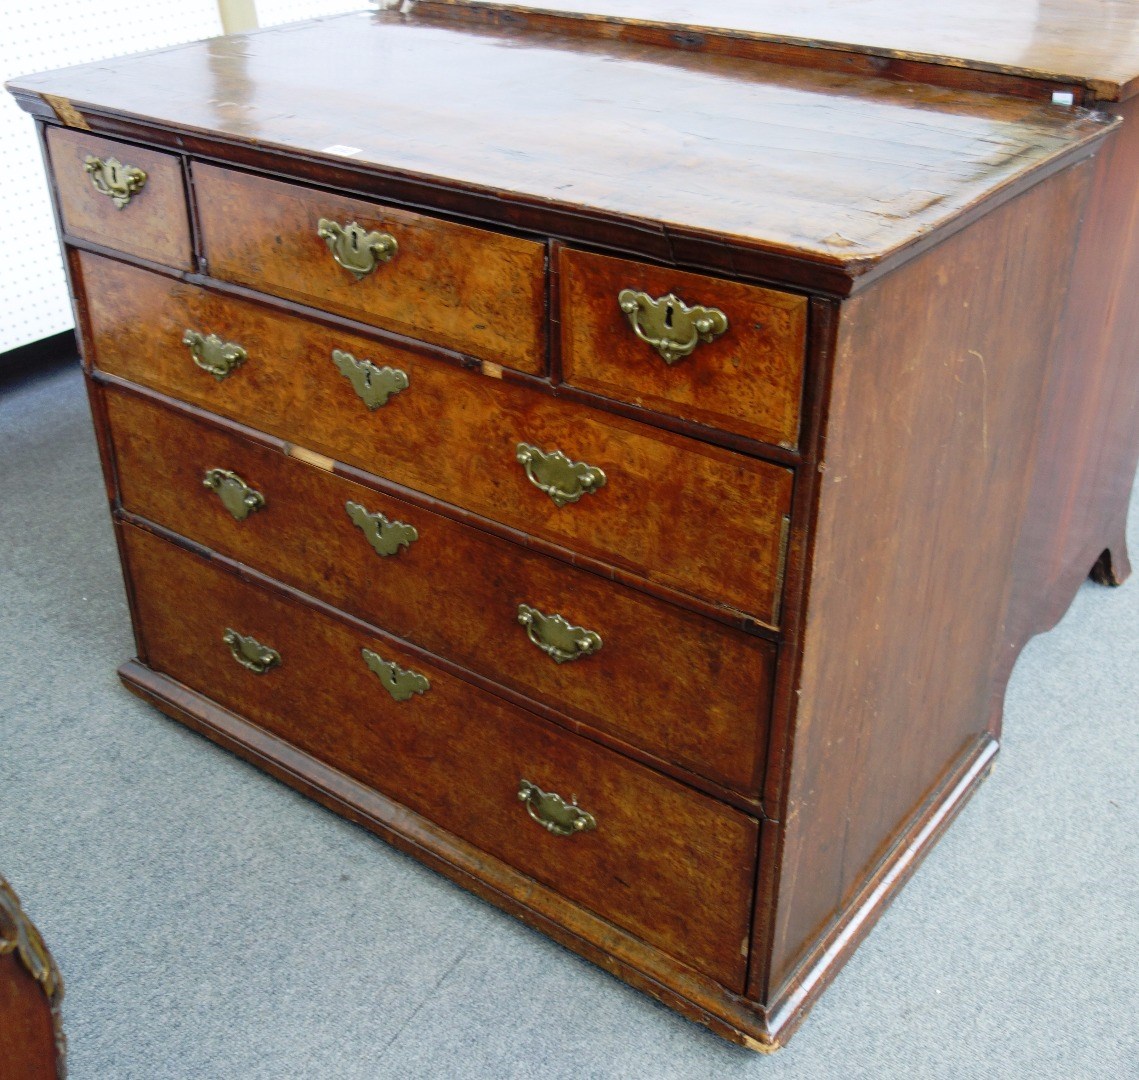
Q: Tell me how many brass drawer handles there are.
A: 9